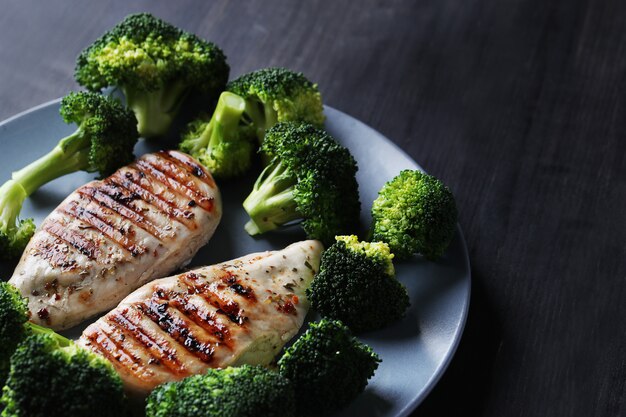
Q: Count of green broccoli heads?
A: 12